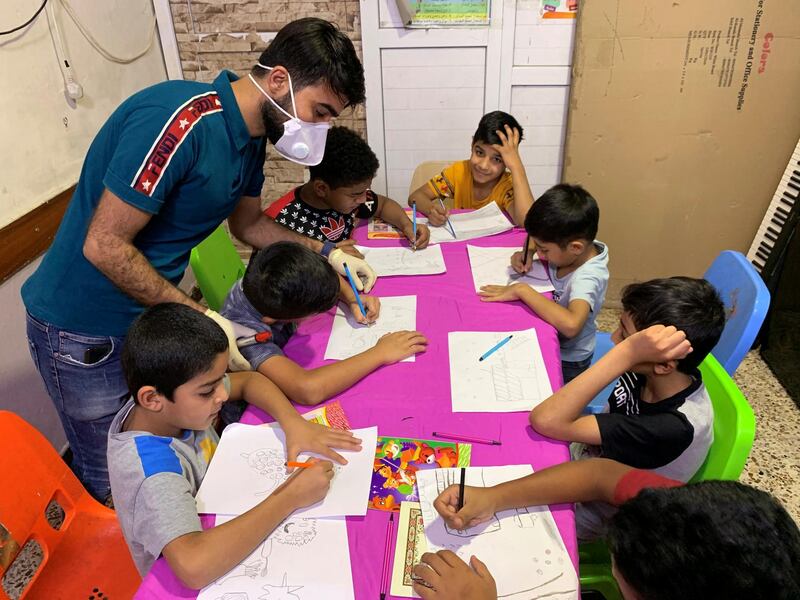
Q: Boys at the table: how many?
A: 7